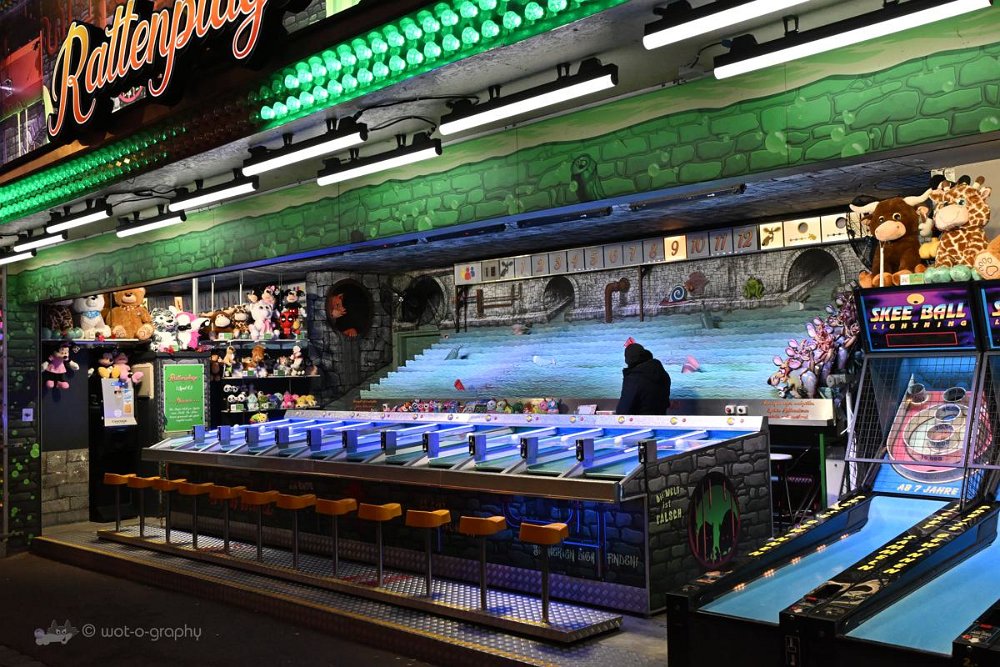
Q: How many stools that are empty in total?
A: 12